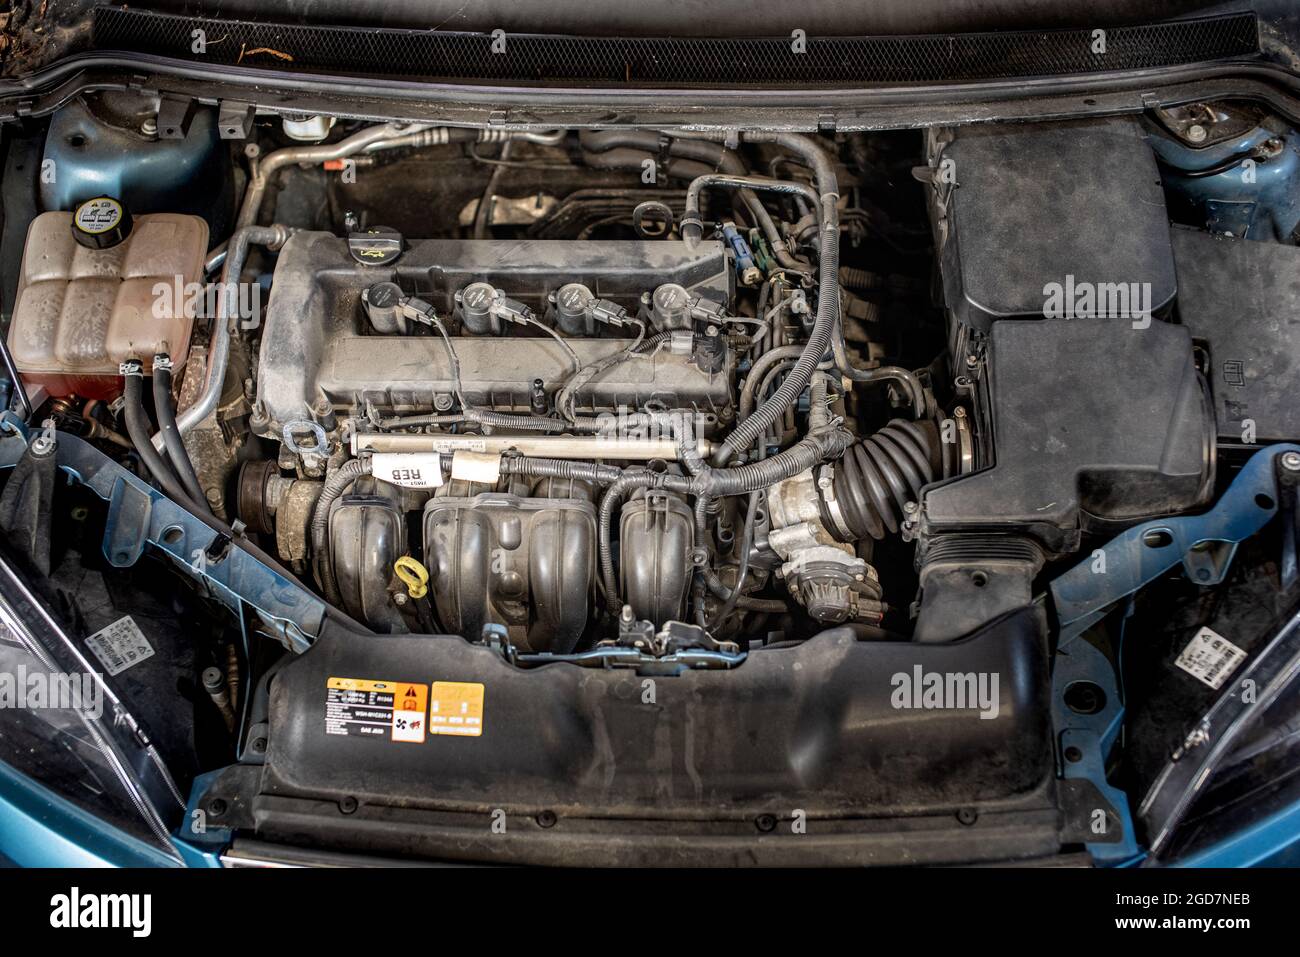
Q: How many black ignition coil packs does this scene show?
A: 4